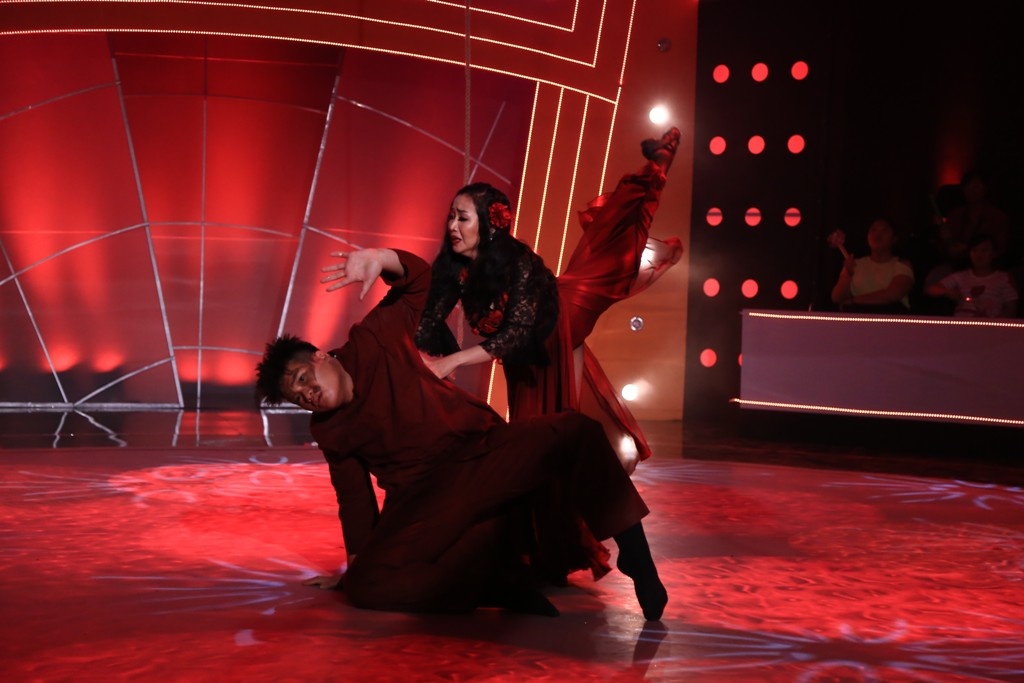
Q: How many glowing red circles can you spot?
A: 14